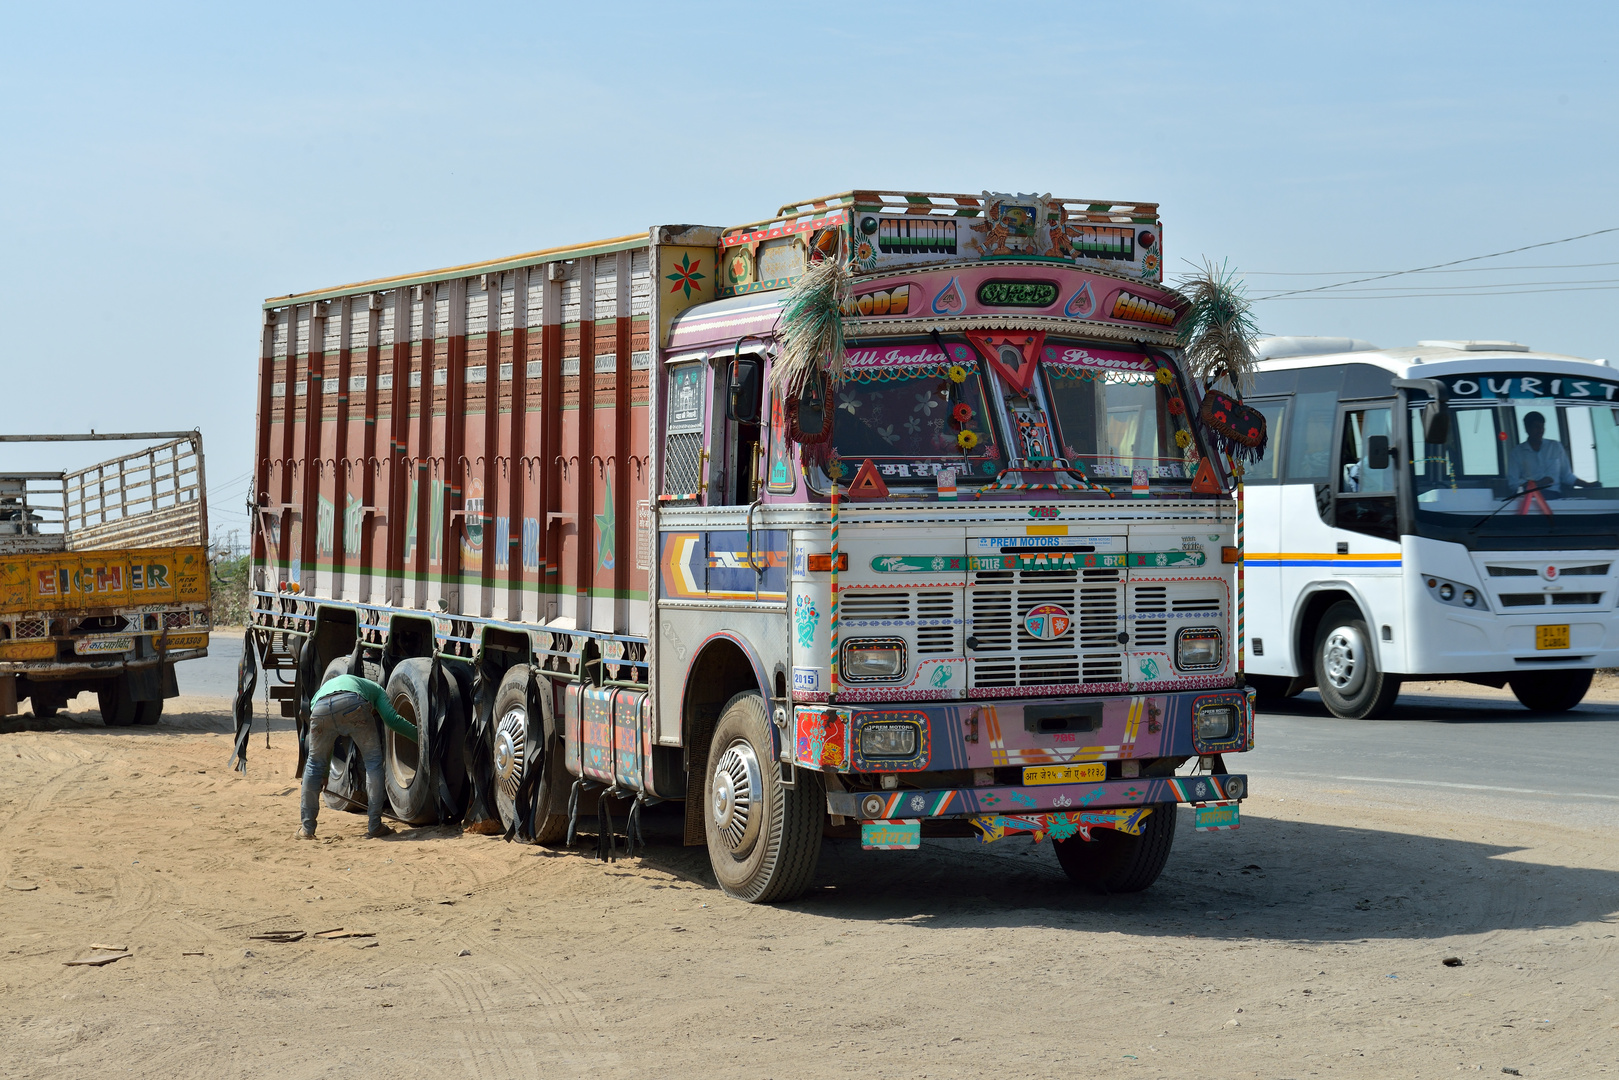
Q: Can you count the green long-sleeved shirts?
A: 1